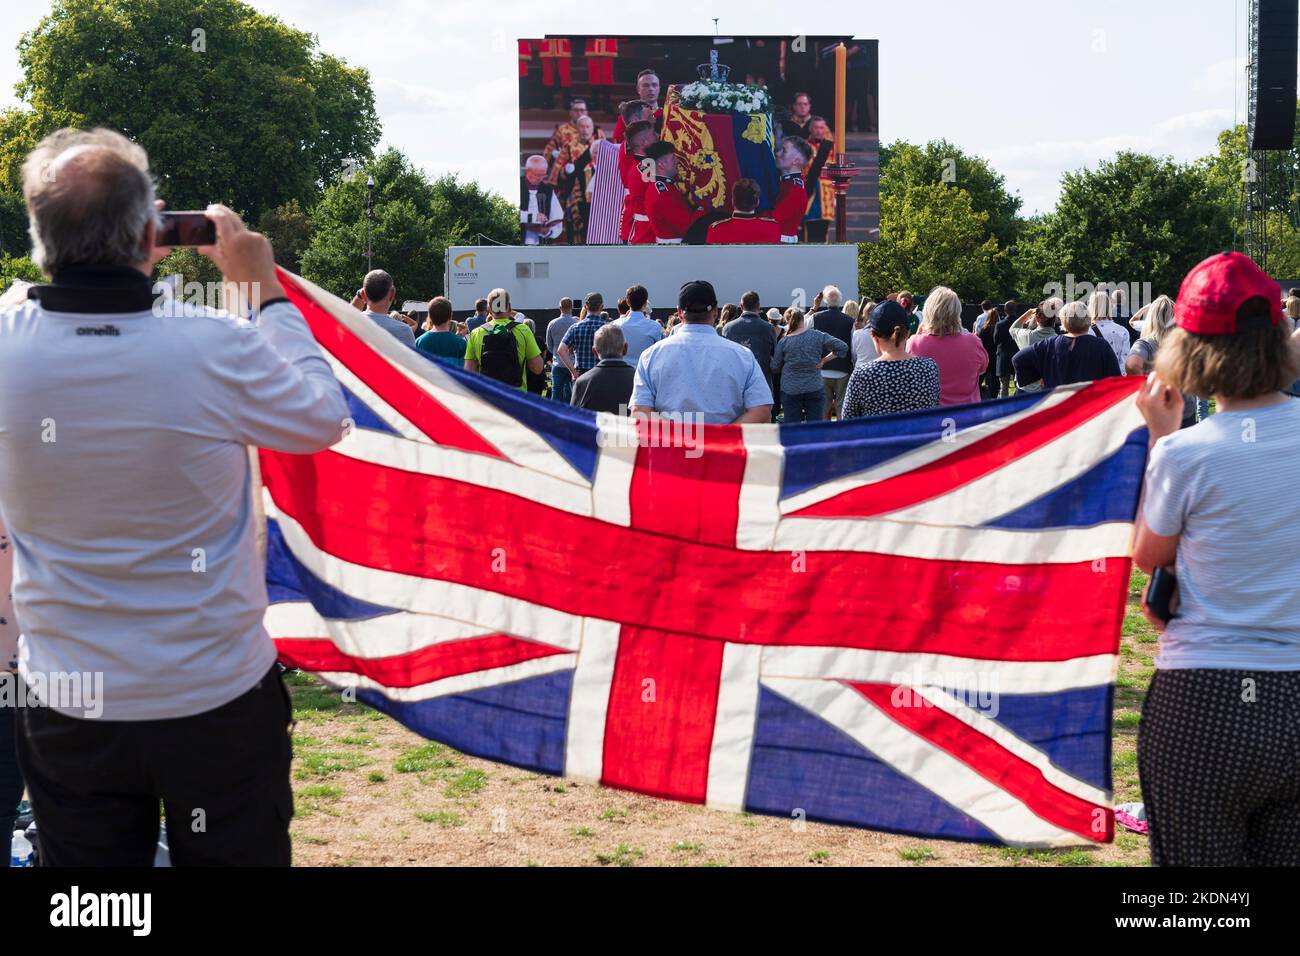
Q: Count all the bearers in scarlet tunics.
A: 6